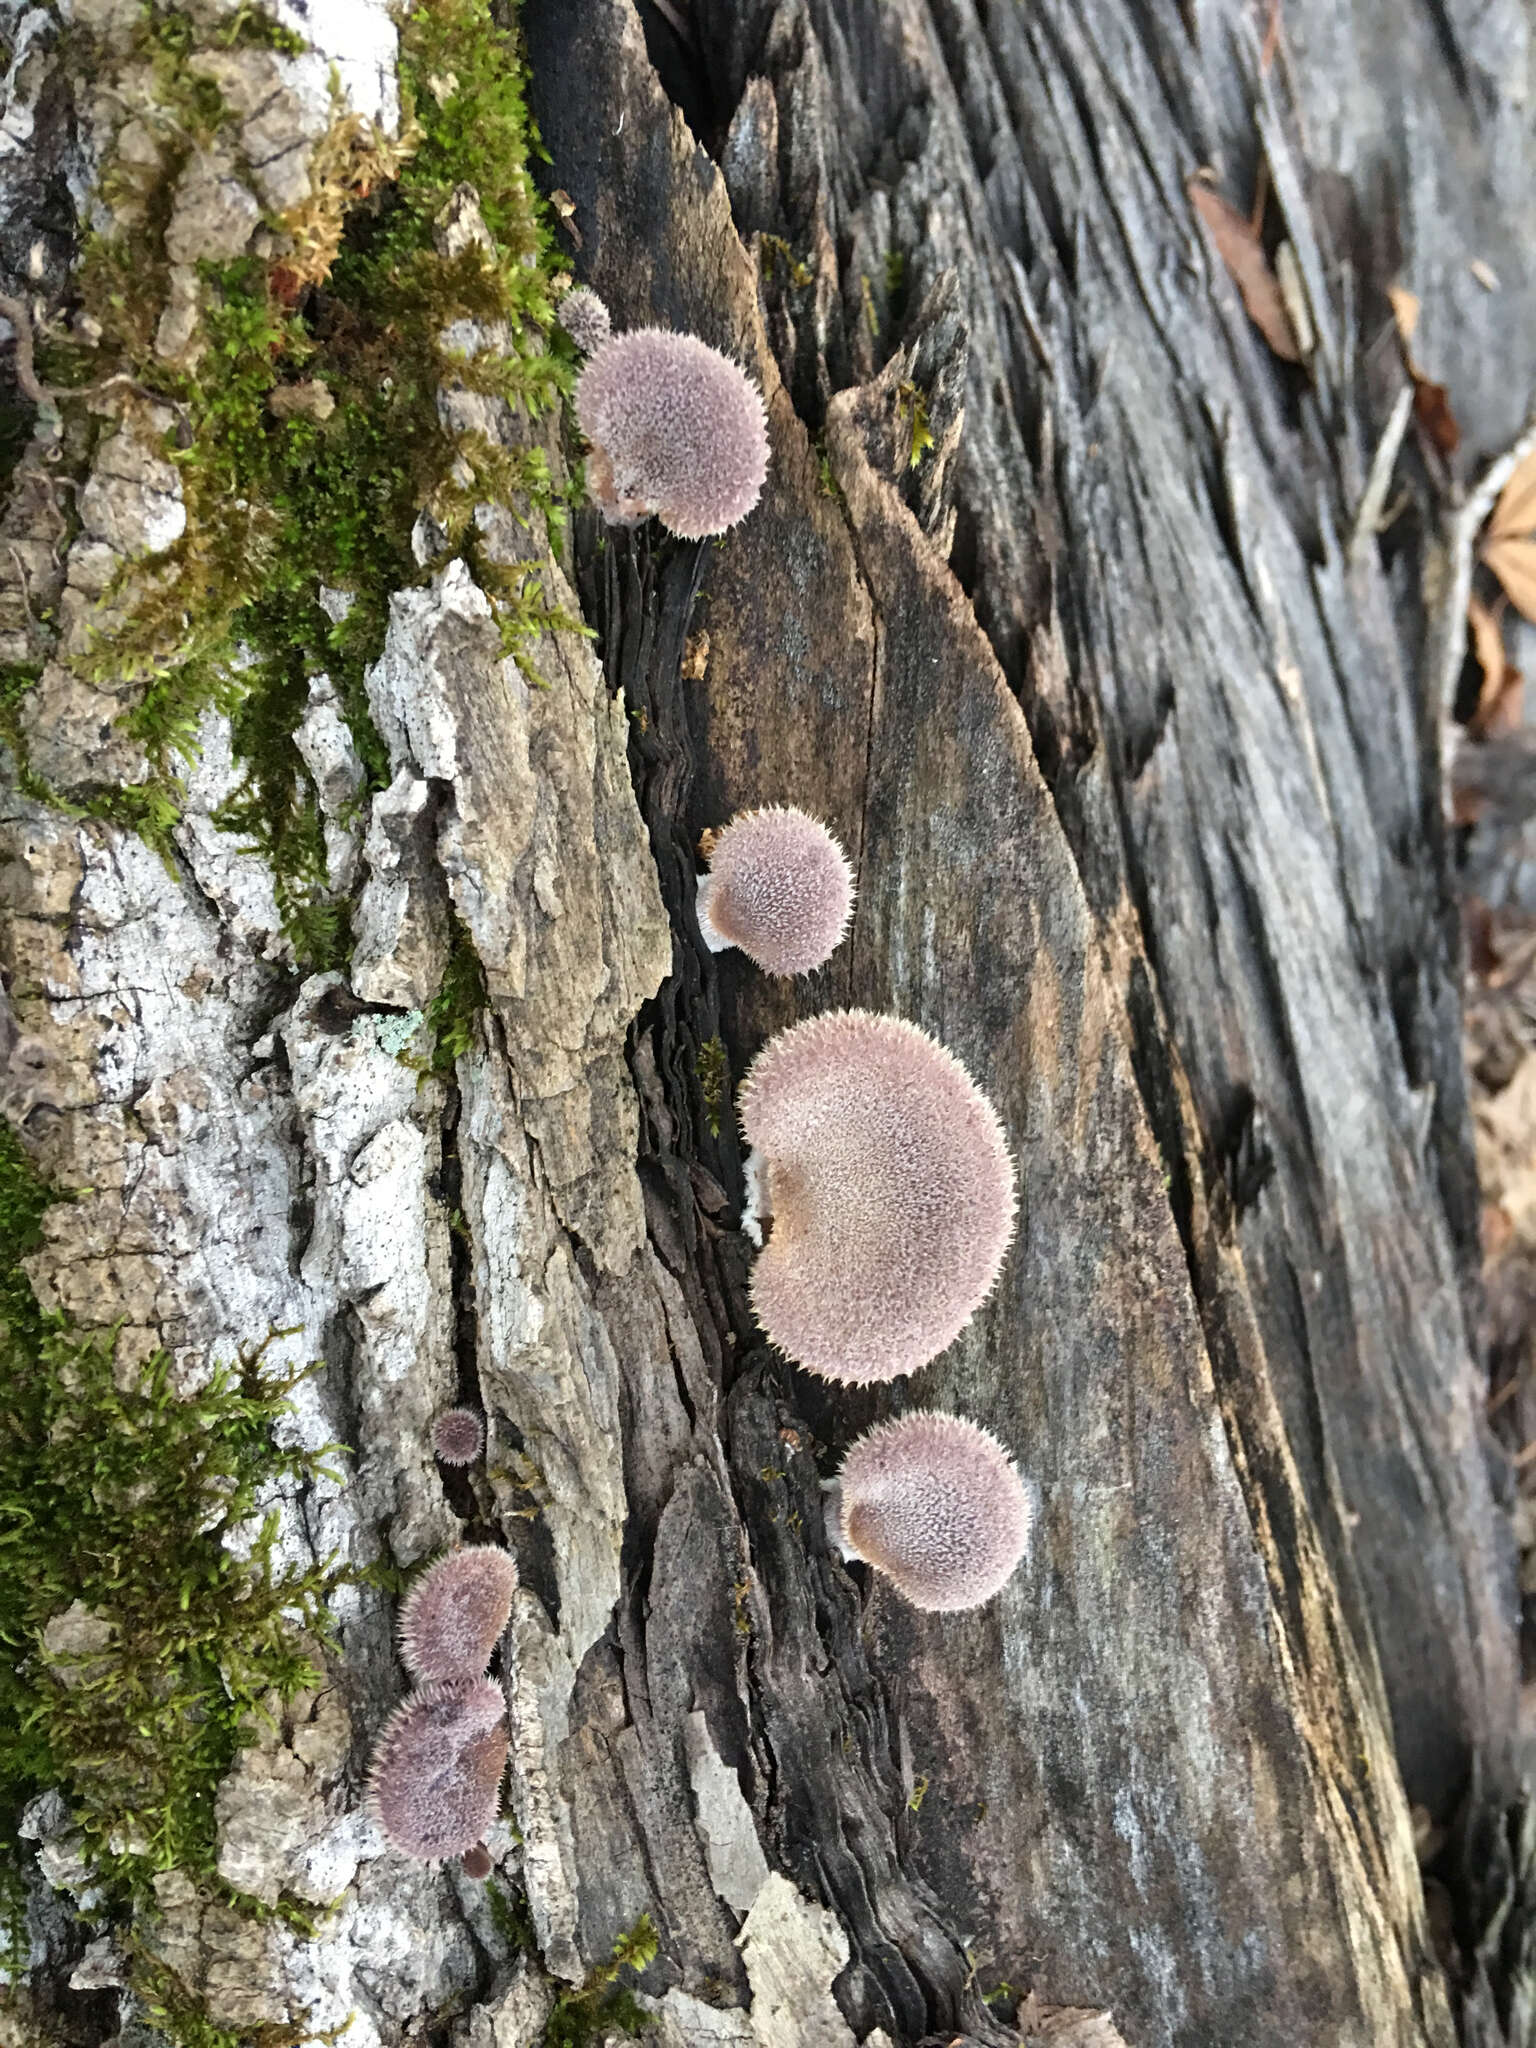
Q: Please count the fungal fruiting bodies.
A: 9